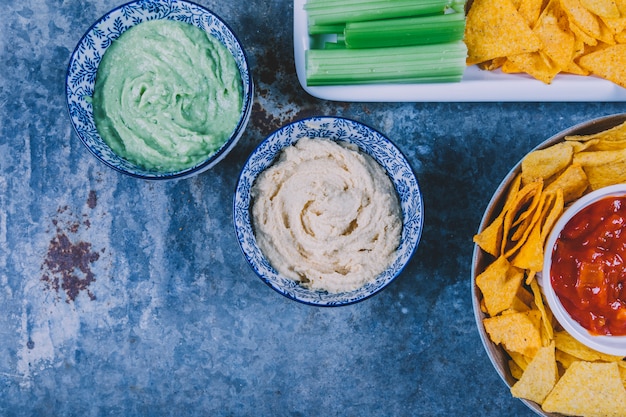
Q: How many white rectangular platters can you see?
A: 1